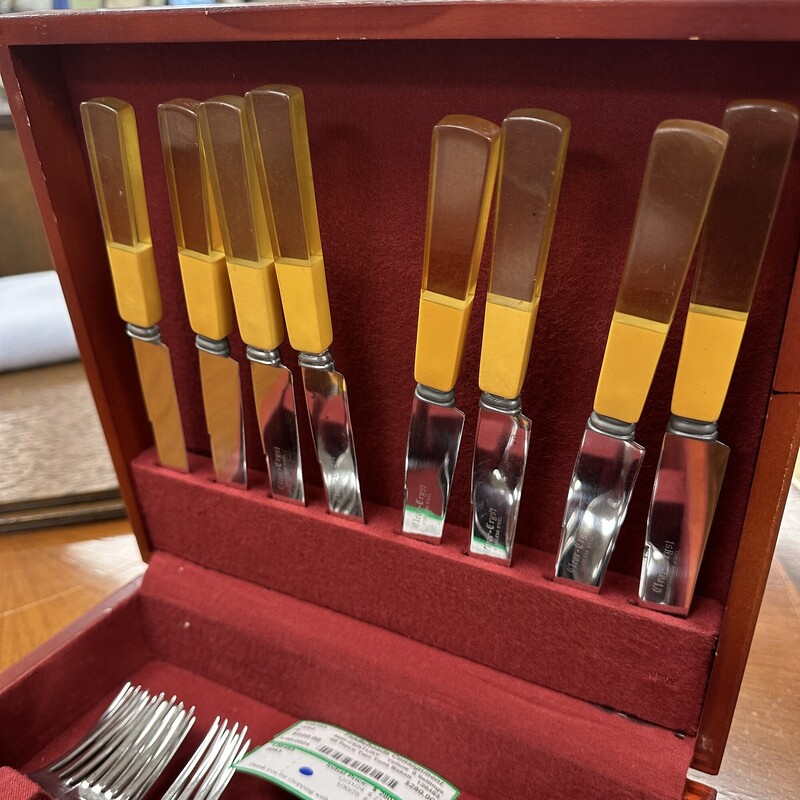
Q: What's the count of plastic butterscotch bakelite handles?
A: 8